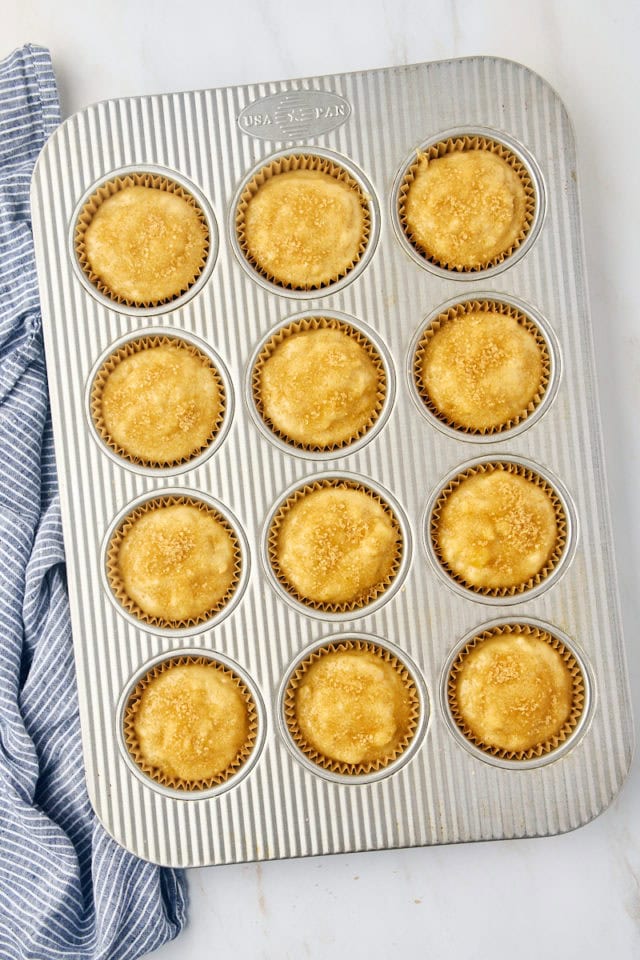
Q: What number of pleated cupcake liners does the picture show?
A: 12